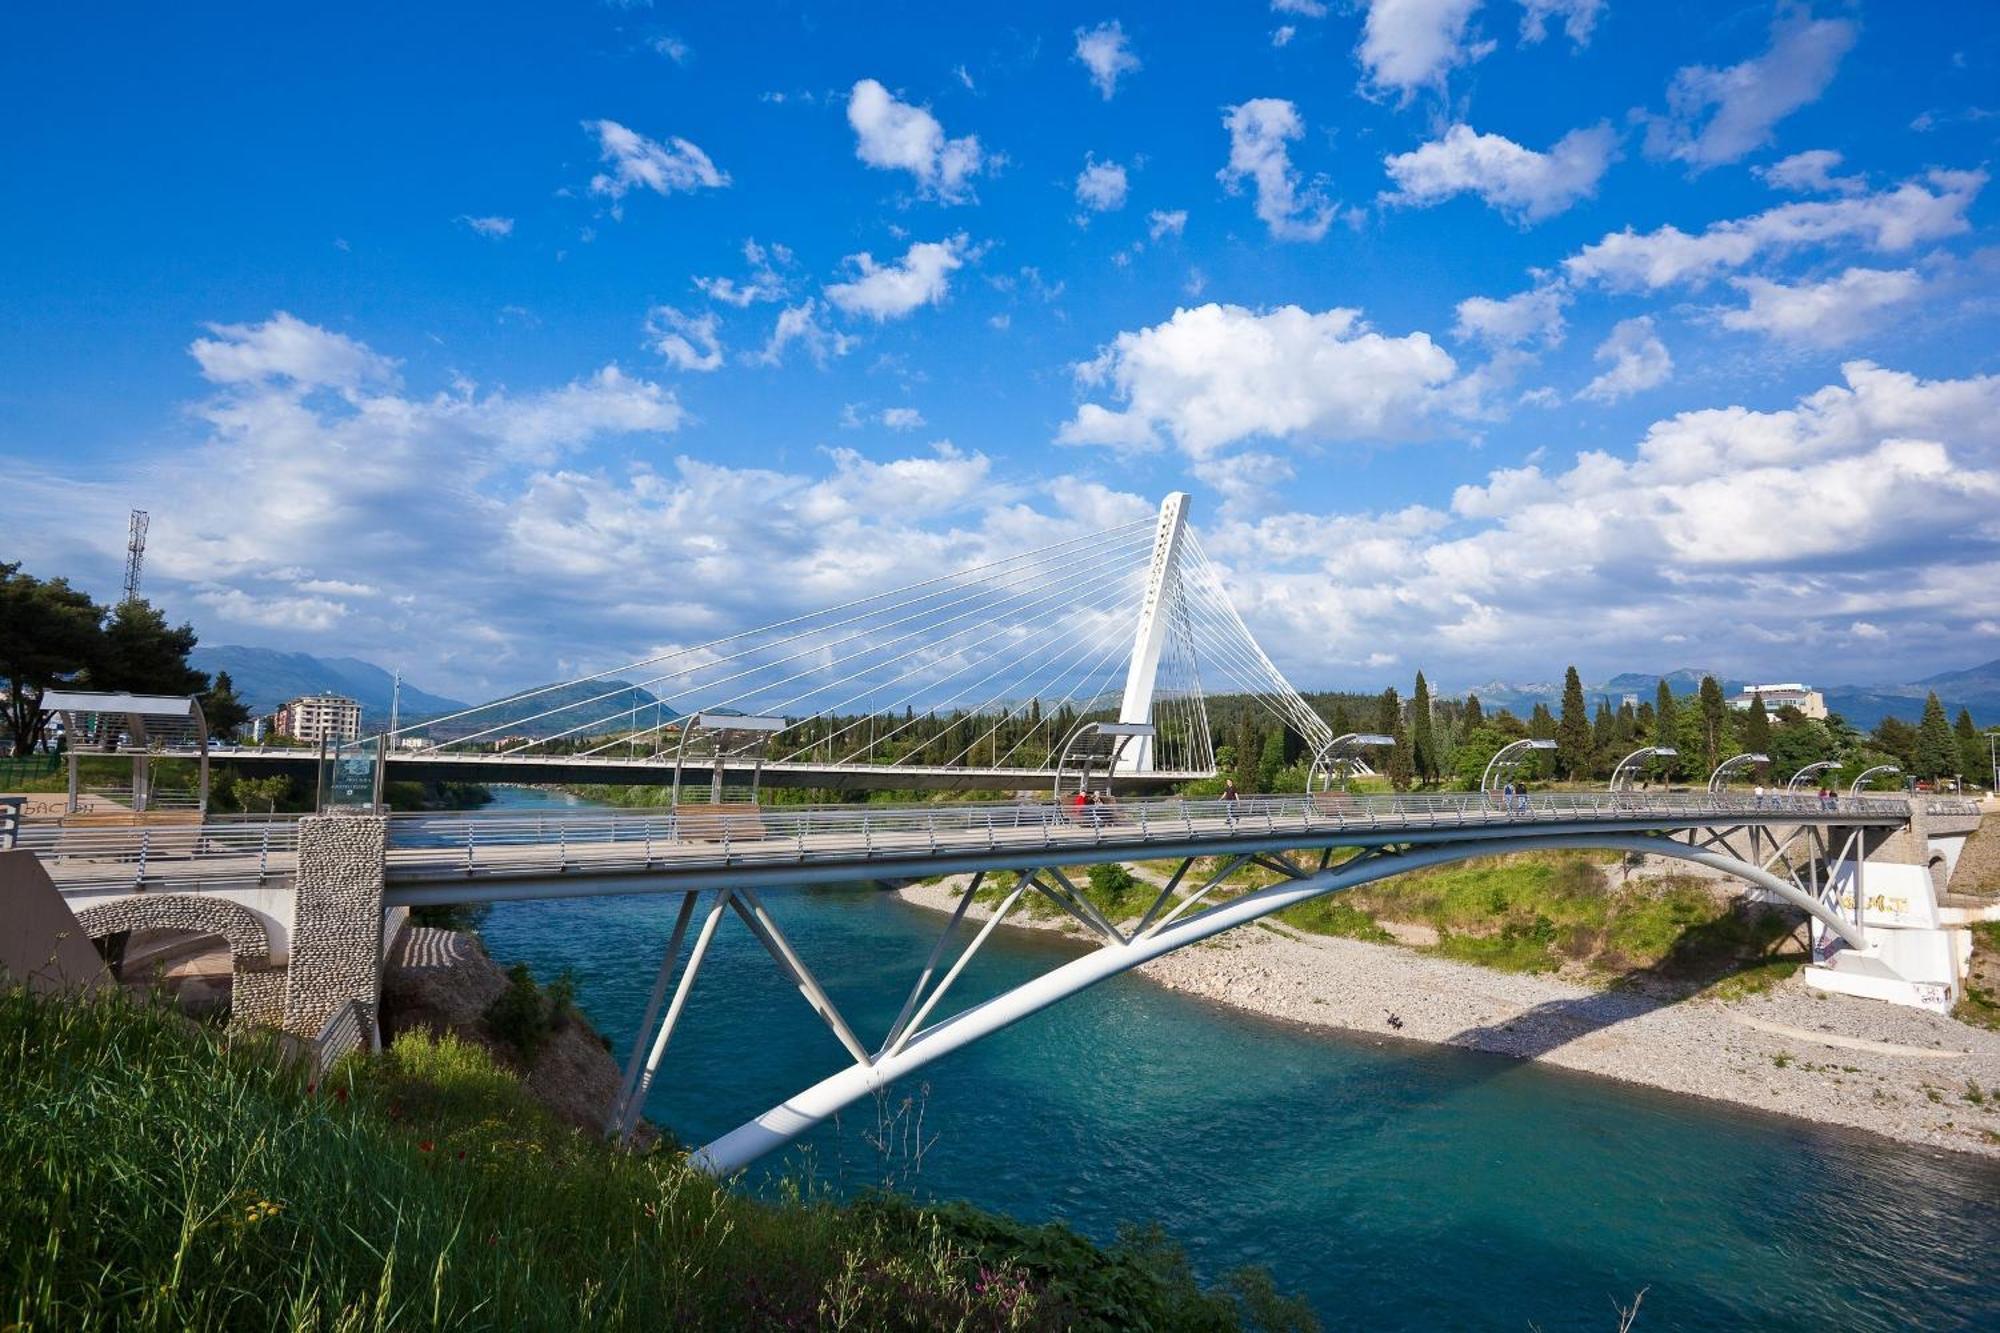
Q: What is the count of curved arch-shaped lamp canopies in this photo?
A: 9